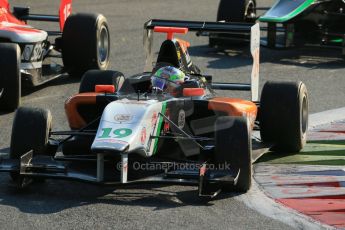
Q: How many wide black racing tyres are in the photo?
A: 7